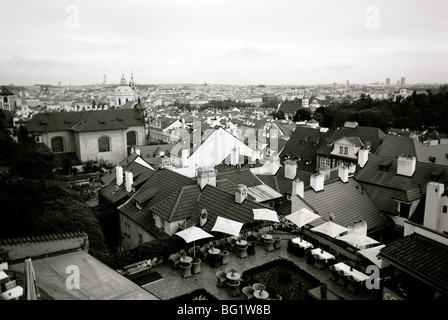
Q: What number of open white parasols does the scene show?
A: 7